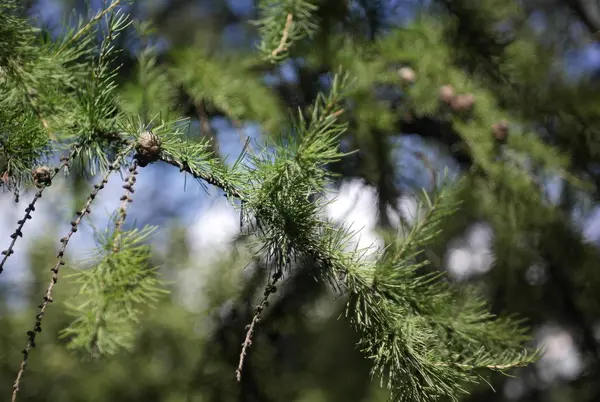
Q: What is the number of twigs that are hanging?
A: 4